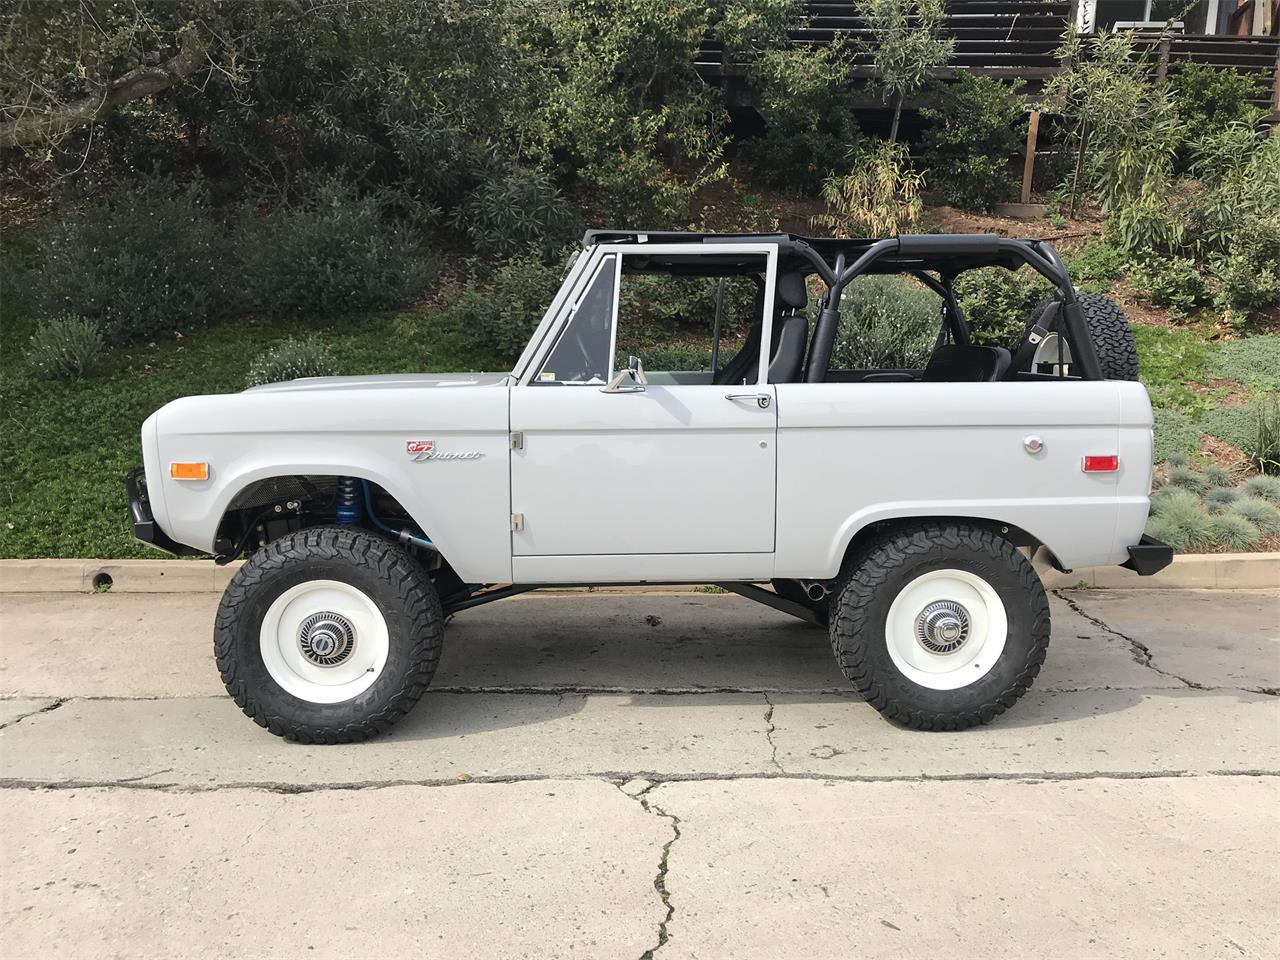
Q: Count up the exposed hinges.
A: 2